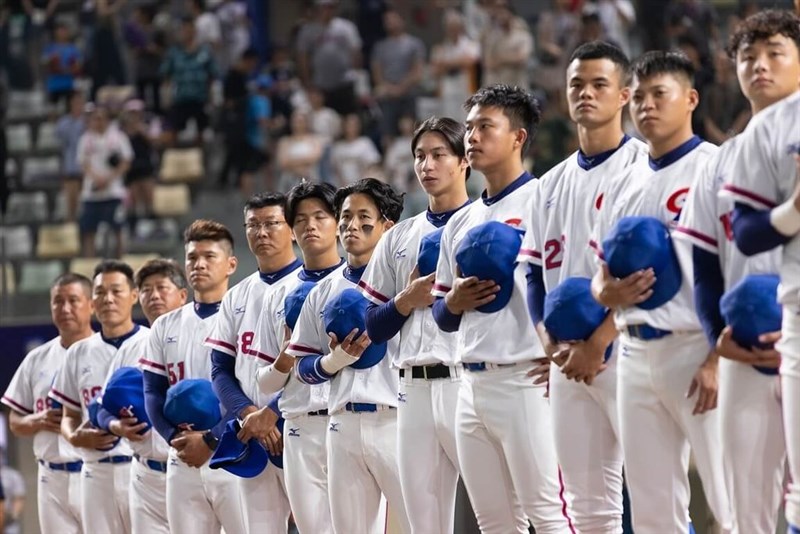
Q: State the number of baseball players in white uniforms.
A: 13